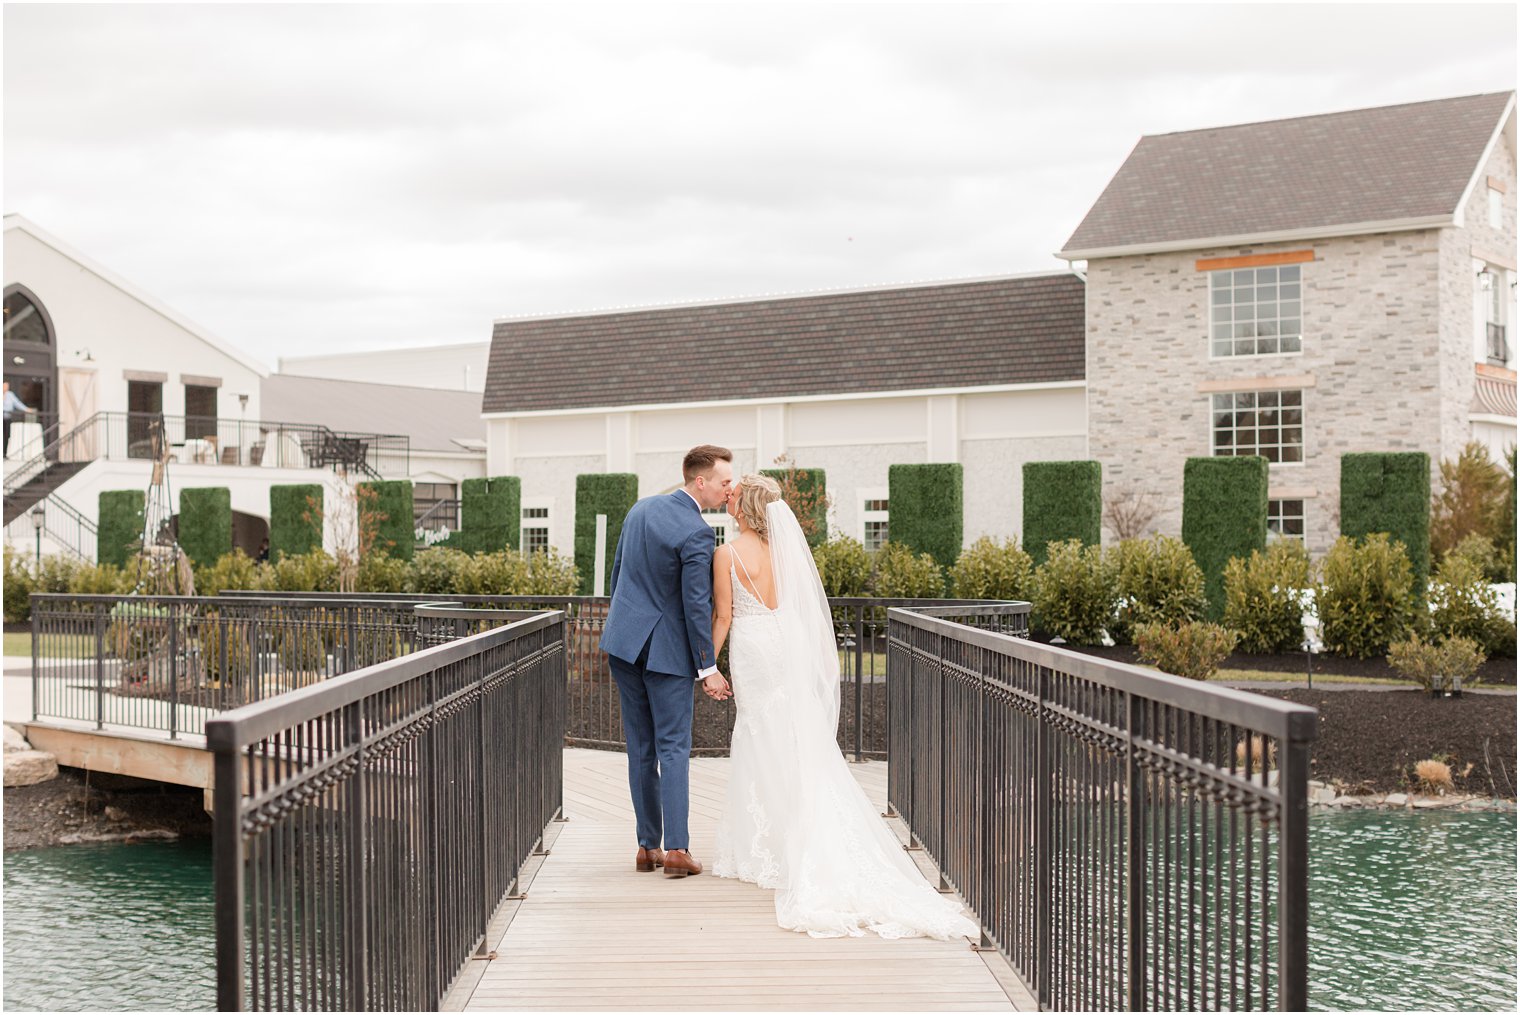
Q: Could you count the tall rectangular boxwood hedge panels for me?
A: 11